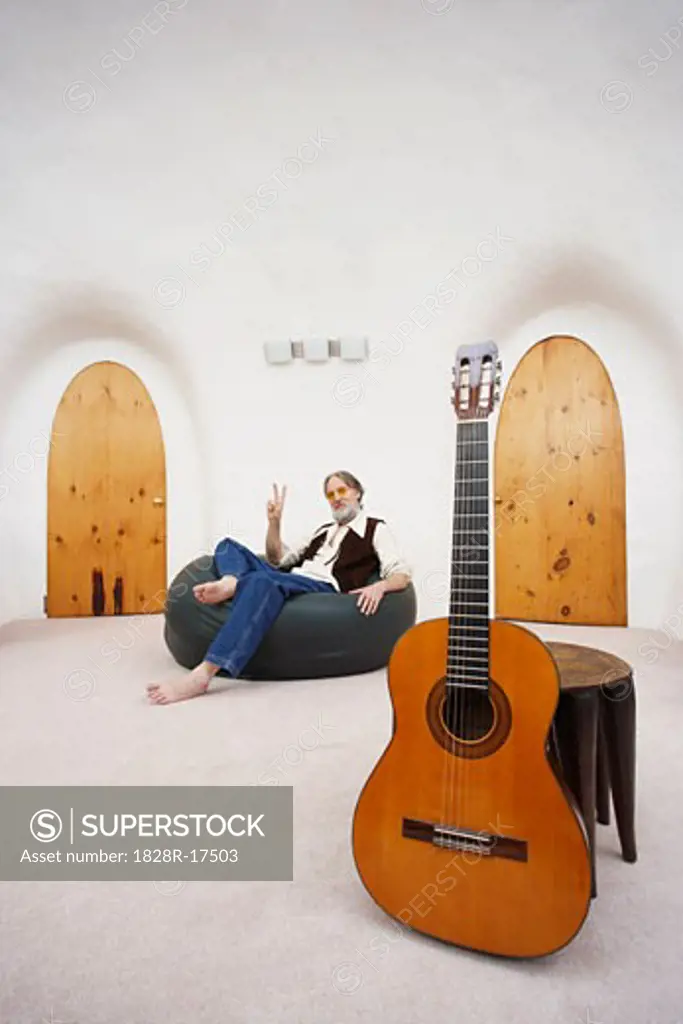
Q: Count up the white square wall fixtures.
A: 3